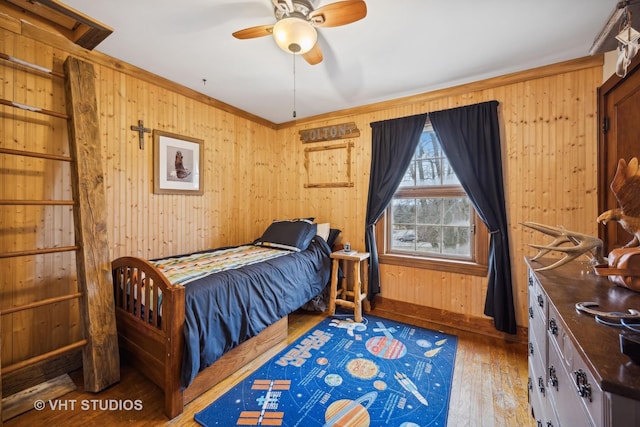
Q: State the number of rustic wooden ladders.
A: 1